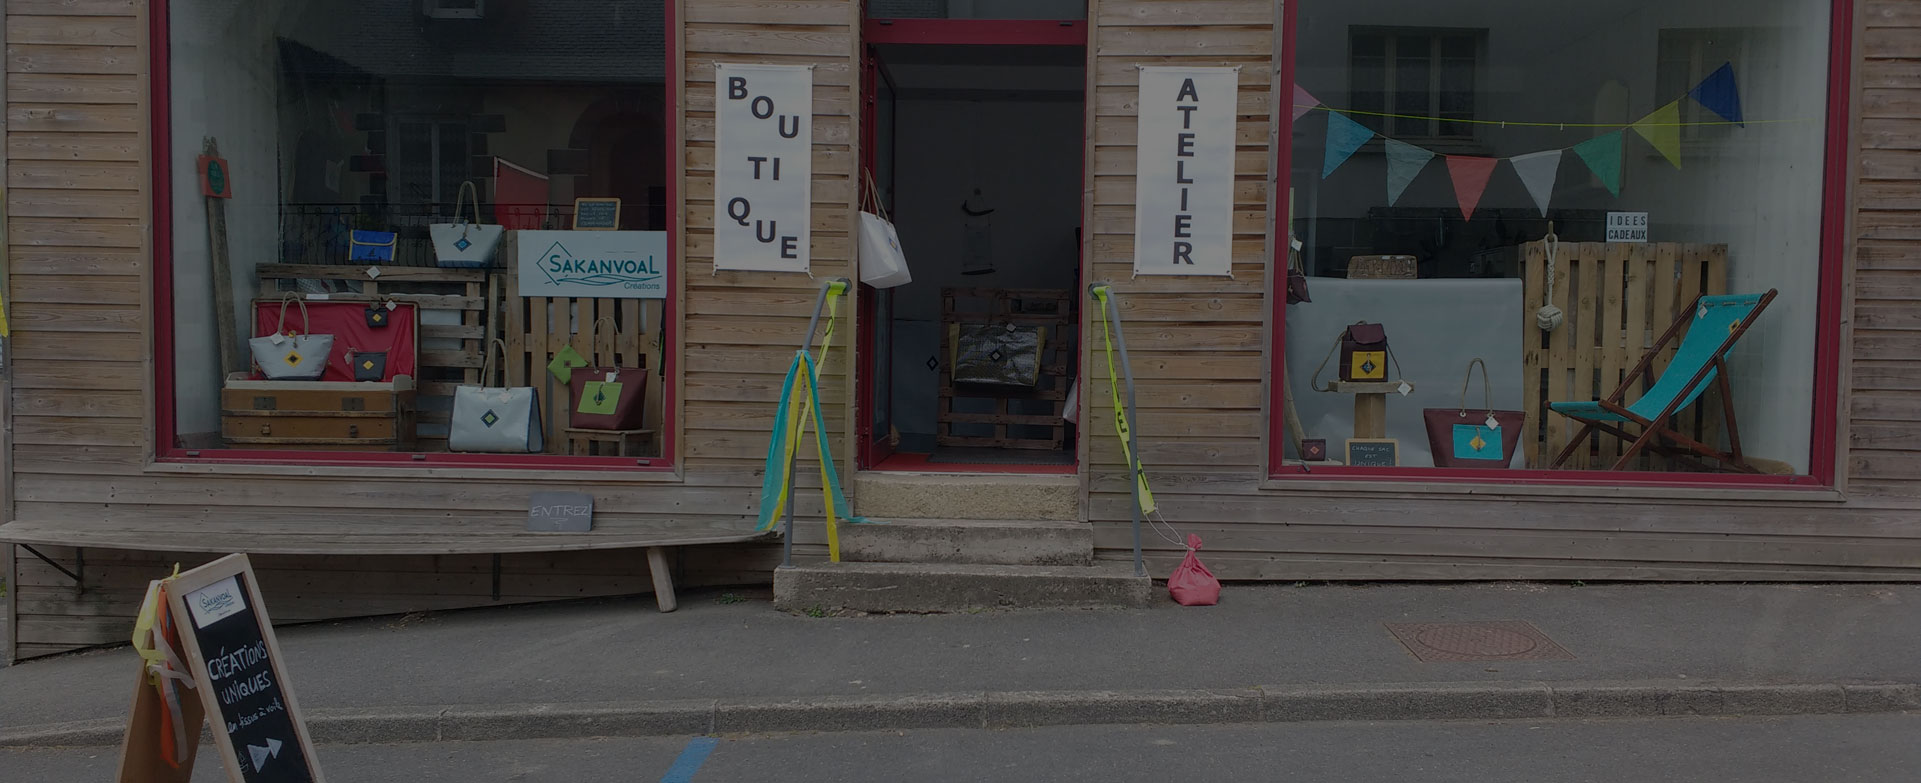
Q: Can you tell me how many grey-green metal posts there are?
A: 2